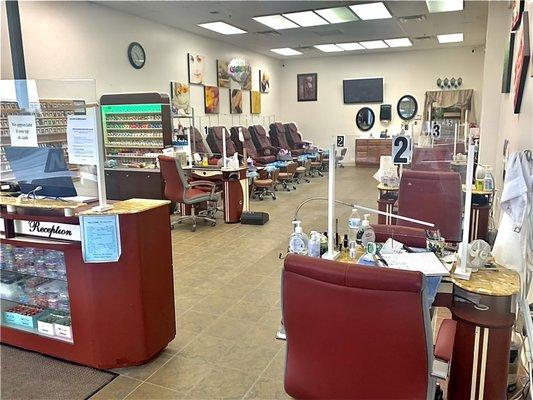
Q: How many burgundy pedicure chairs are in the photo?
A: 6